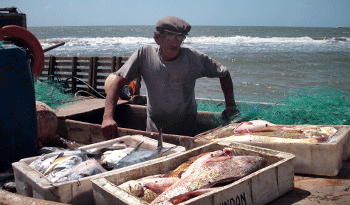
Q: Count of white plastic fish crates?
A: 3